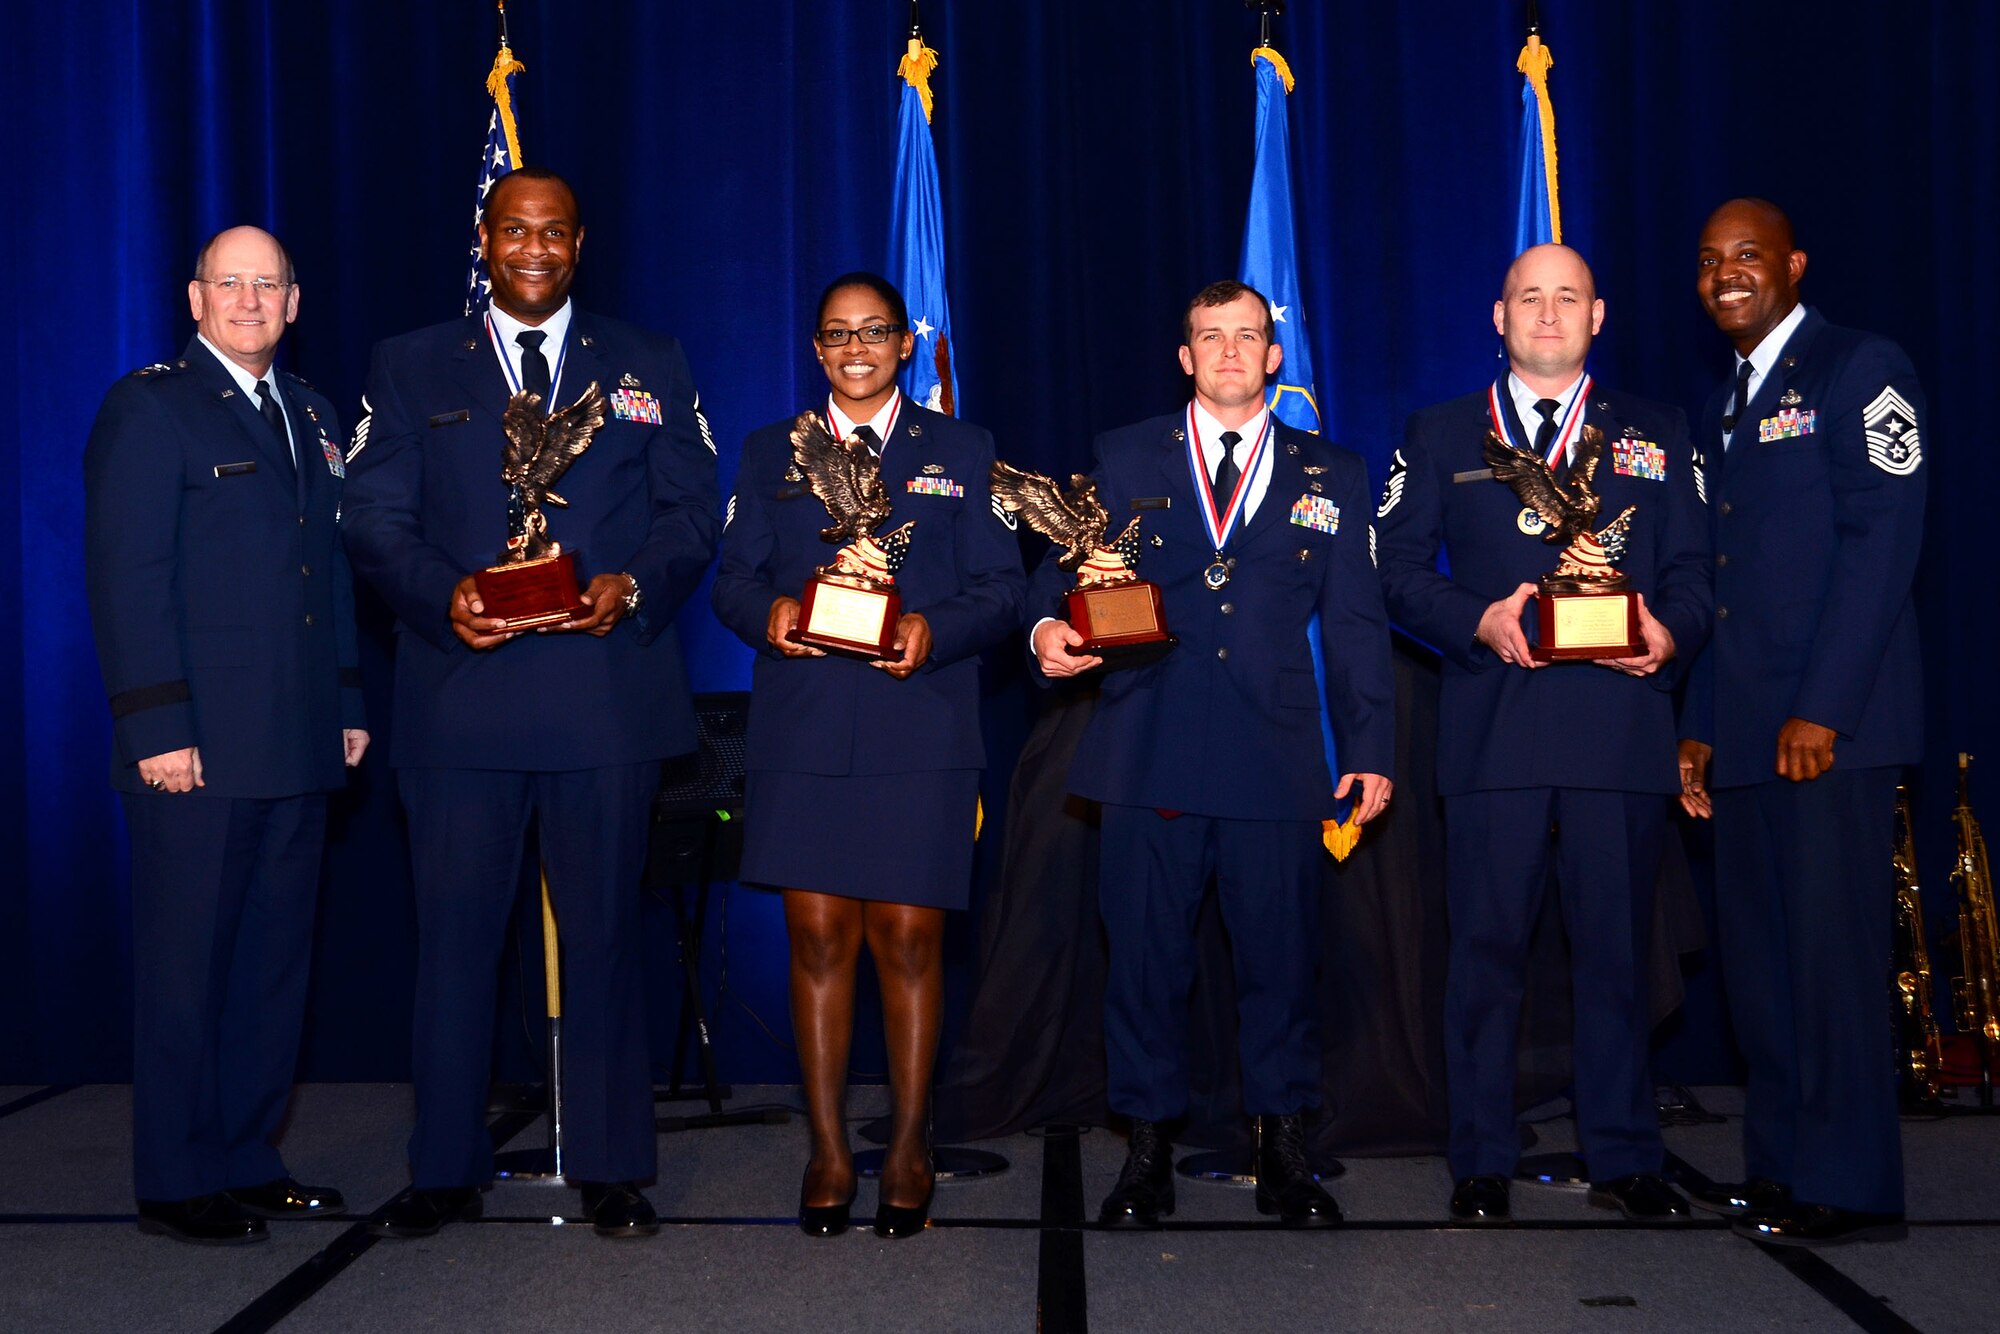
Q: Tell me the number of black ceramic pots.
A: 0